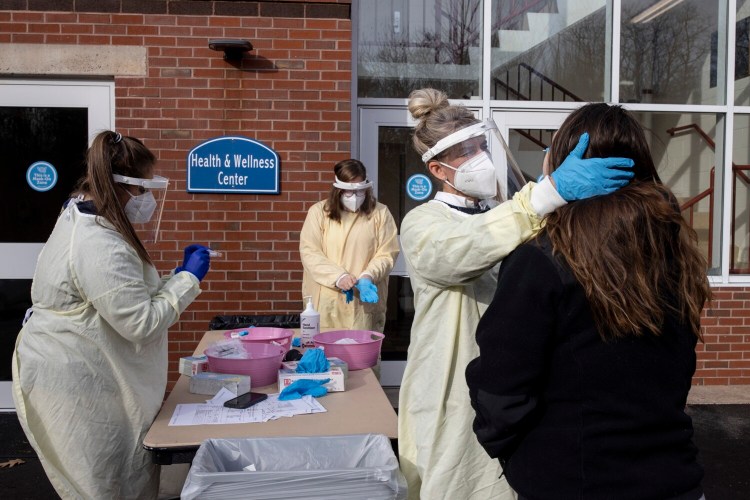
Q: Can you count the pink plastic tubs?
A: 3